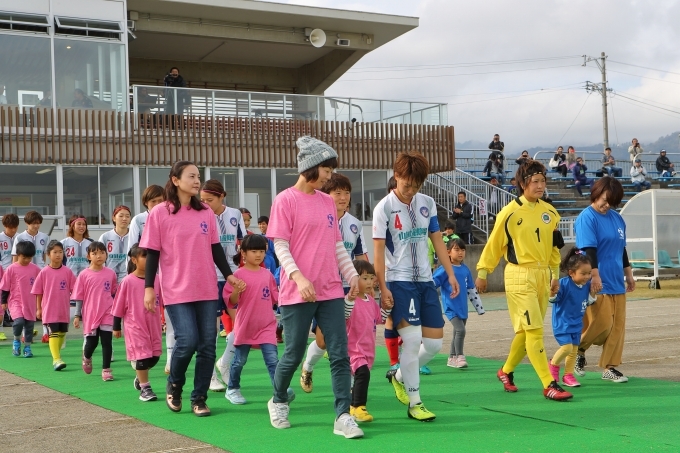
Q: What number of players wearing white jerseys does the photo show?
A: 8